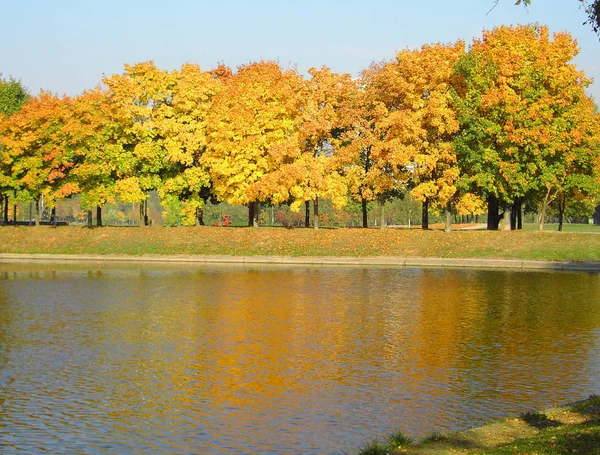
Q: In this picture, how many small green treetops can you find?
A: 1